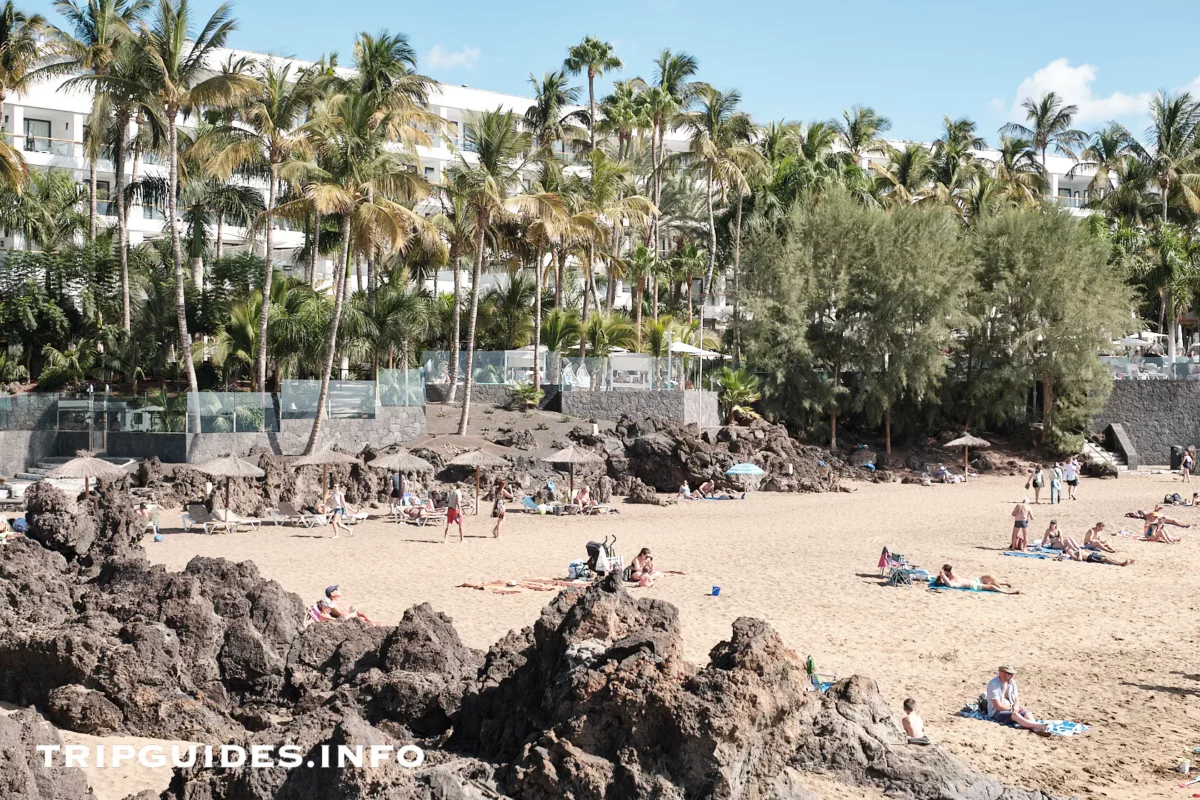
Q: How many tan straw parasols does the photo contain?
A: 7